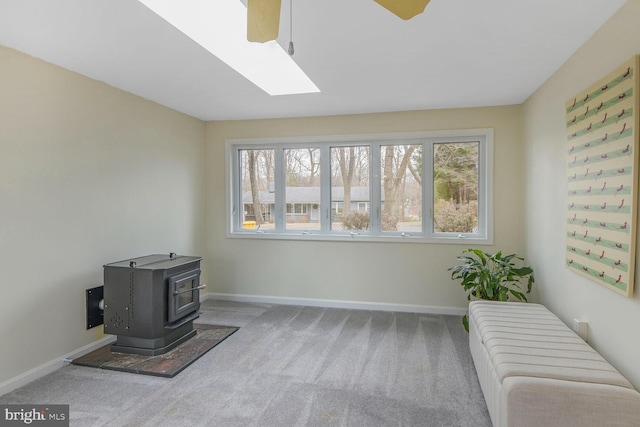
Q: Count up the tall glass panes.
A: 5